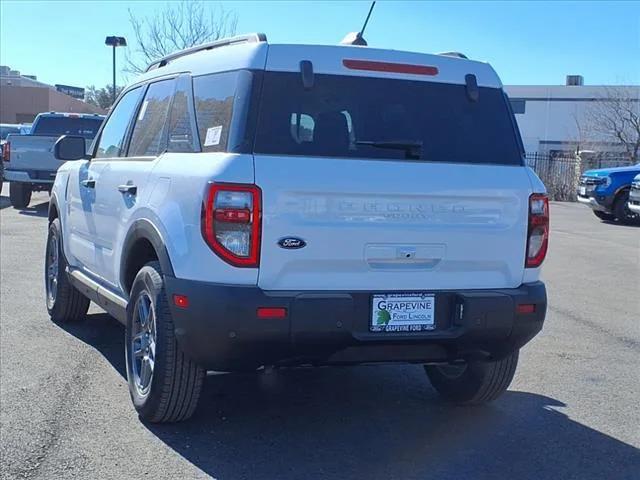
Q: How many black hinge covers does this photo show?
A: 2